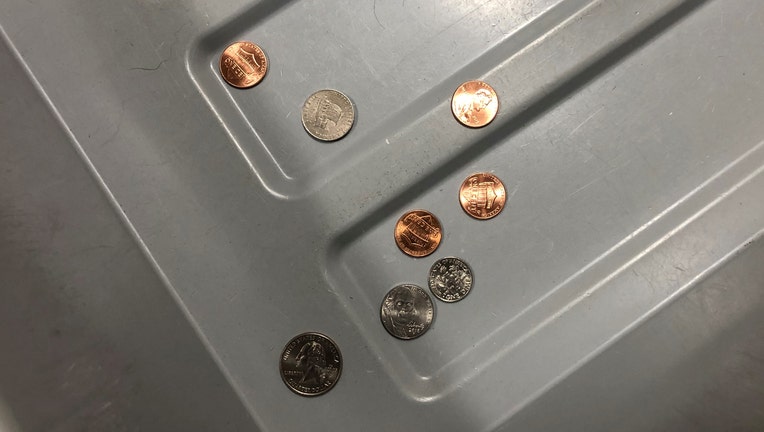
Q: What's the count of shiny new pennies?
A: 4